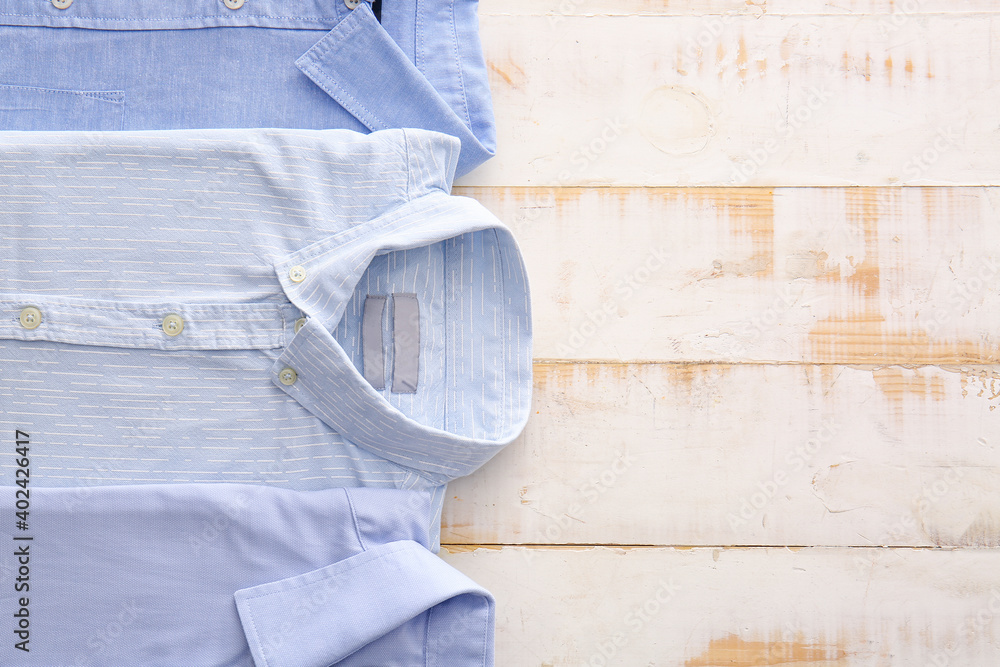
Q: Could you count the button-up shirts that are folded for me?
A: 3